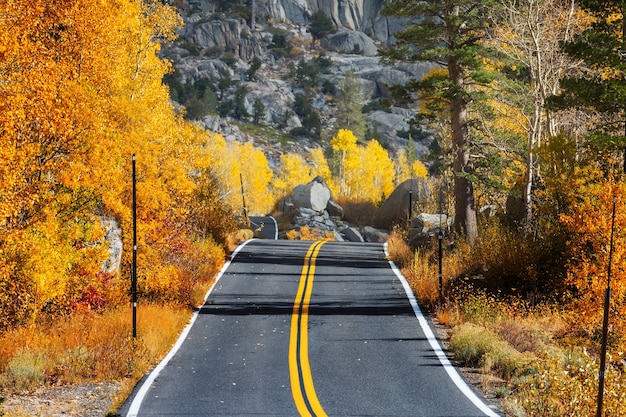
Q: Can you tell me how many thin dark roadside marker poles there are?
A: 5